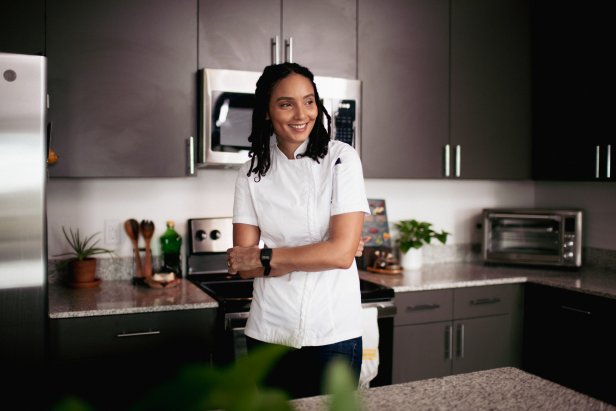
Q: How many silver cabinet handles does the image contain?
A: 13